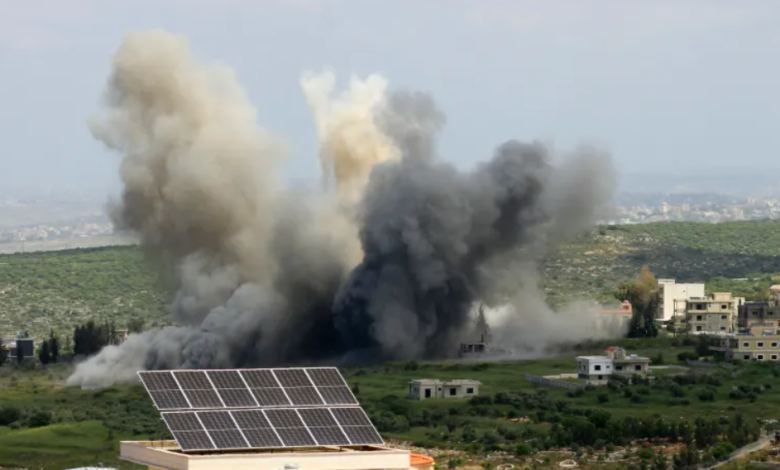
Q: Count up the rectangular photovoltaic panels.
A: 12